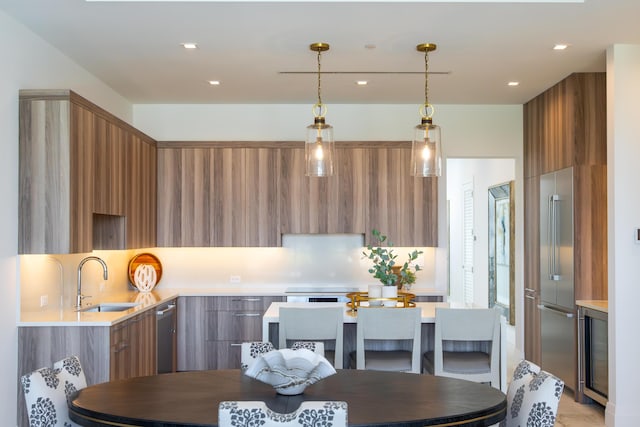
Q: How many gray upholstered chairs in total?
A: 3